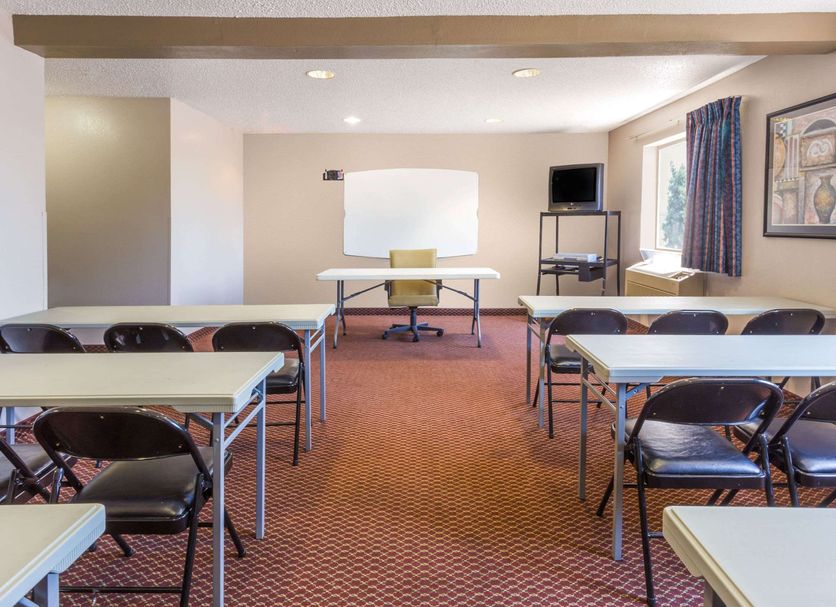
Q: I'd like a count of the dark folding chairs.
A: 10